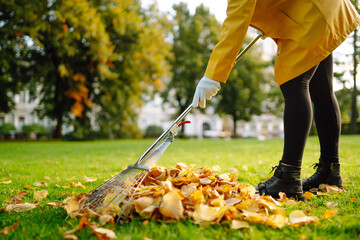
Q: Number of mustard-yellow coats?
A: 1